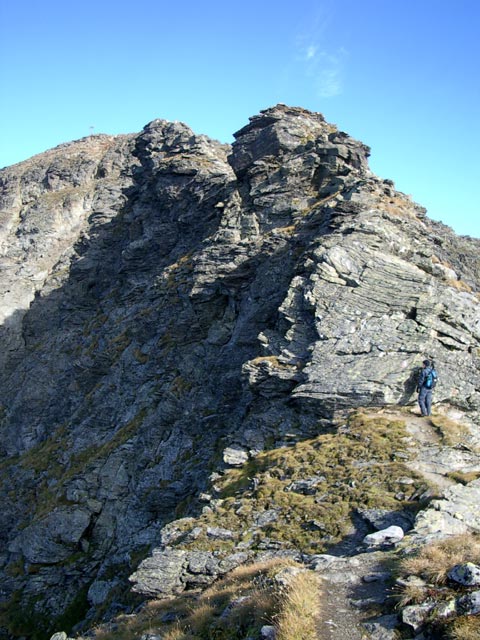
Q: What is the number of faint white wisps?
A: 1